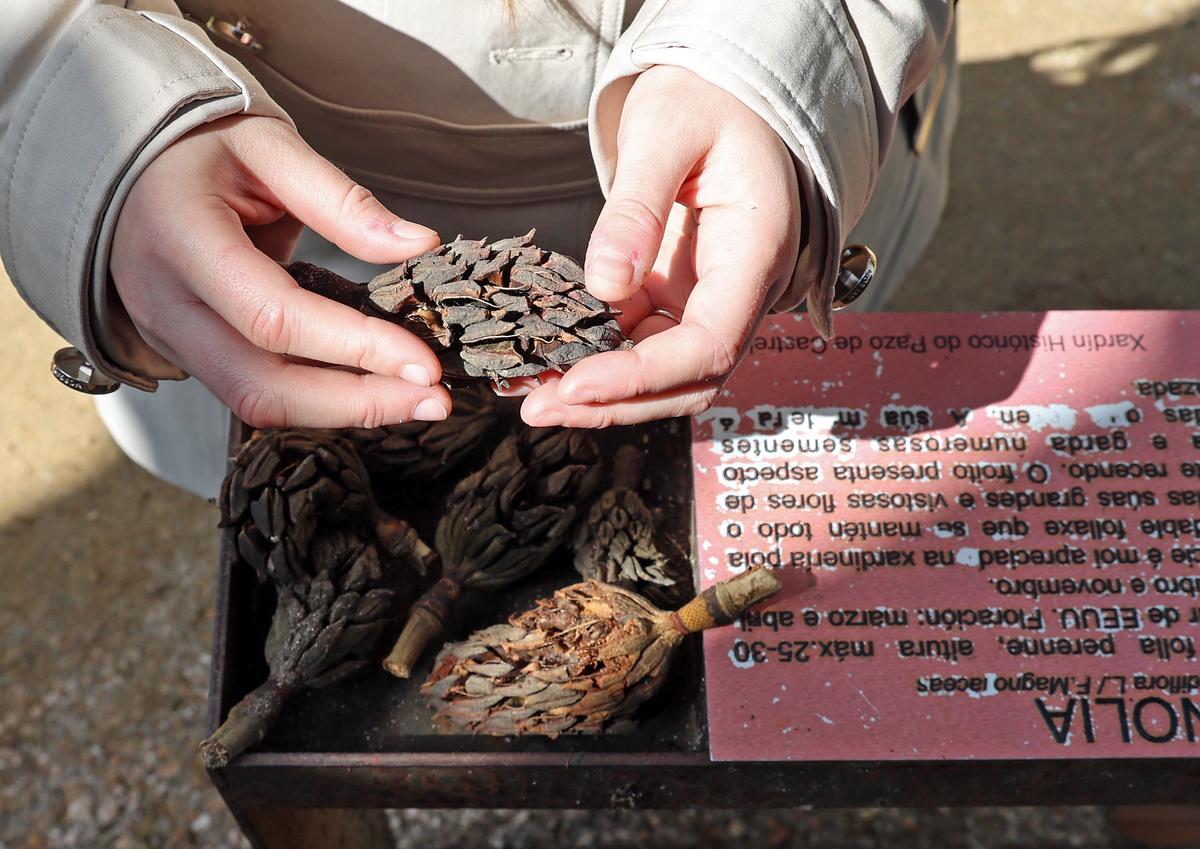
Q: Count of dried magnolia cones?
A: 7